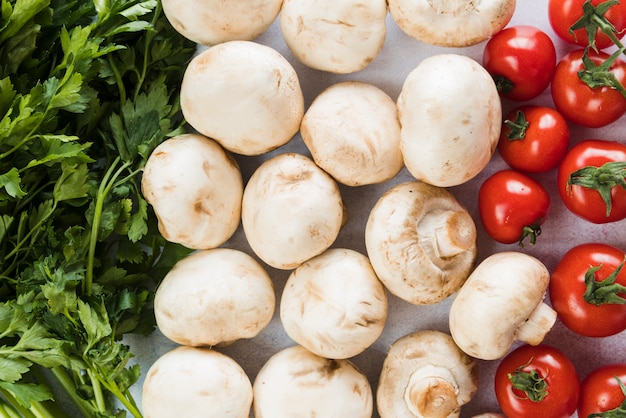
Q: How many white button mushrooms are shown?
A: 15